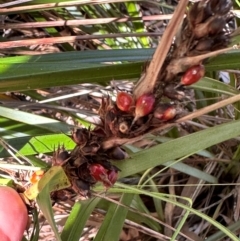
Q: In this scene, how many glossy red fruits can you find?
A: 6